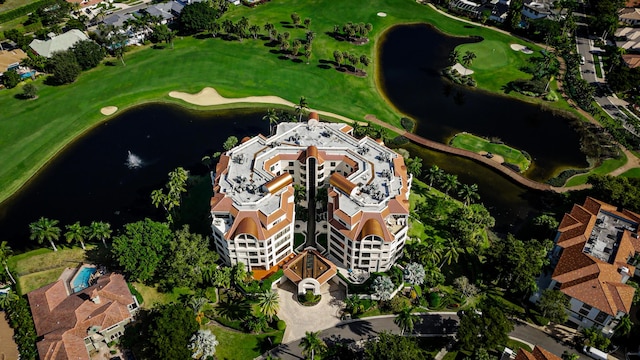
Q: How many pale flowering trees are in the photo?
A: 3